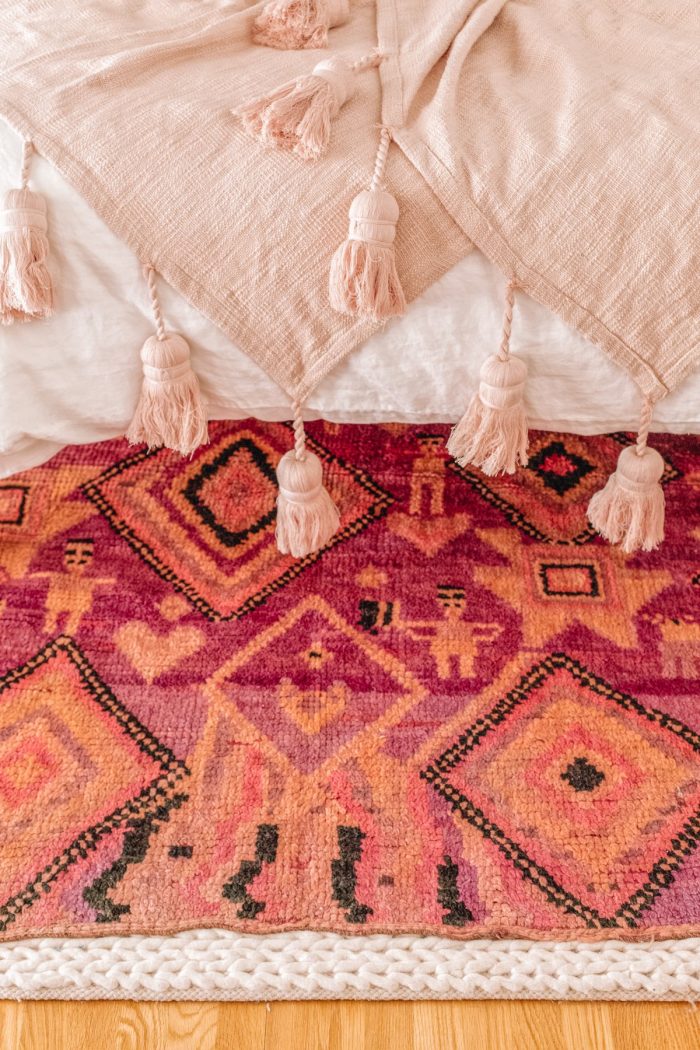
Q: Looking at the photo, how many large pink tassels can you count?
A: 8